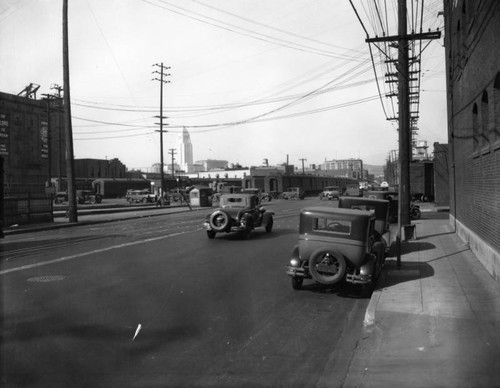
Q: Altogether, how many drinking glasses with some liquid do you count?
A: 0